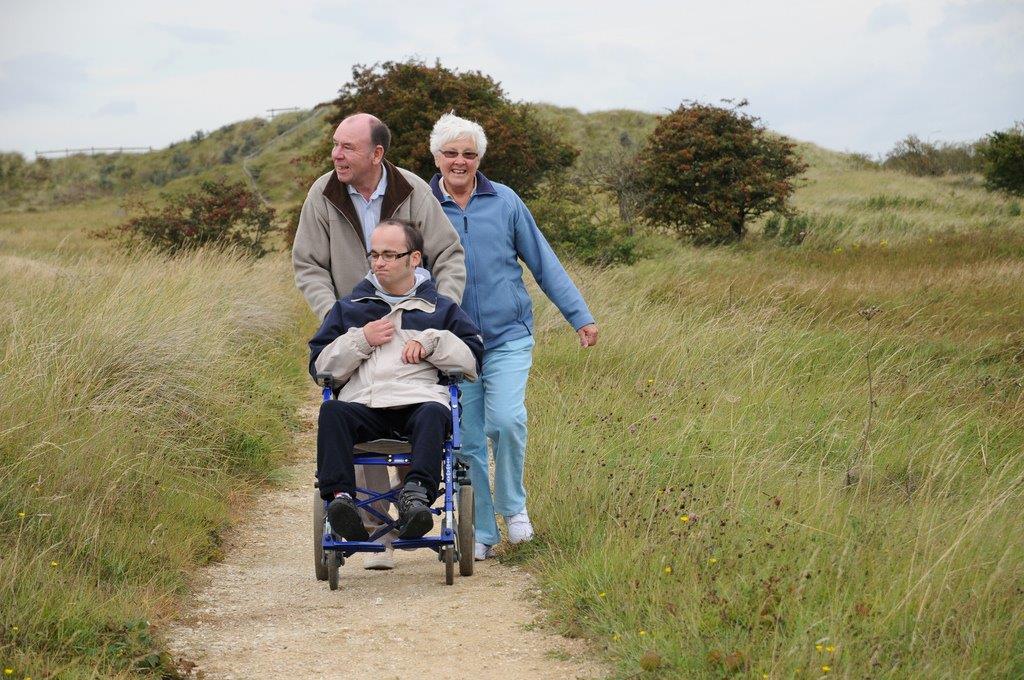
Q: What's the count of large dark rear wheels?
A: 2